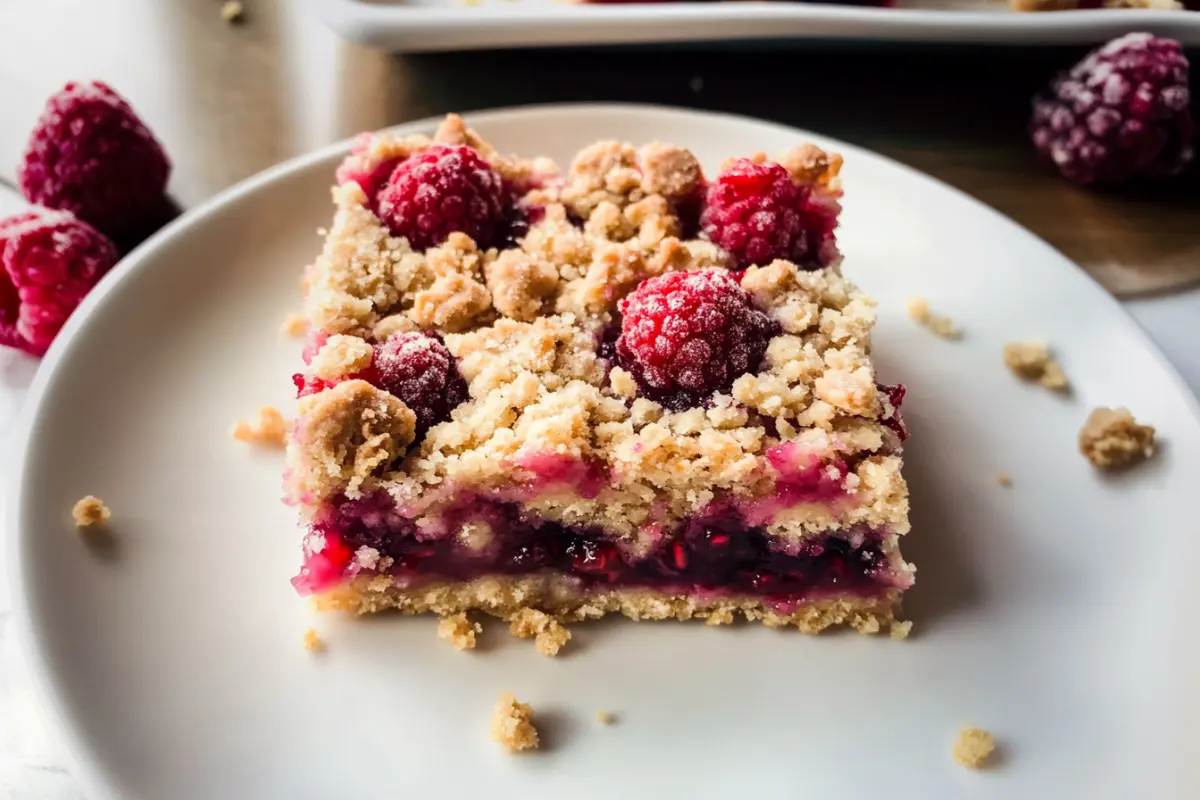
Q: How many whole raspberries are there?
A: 7